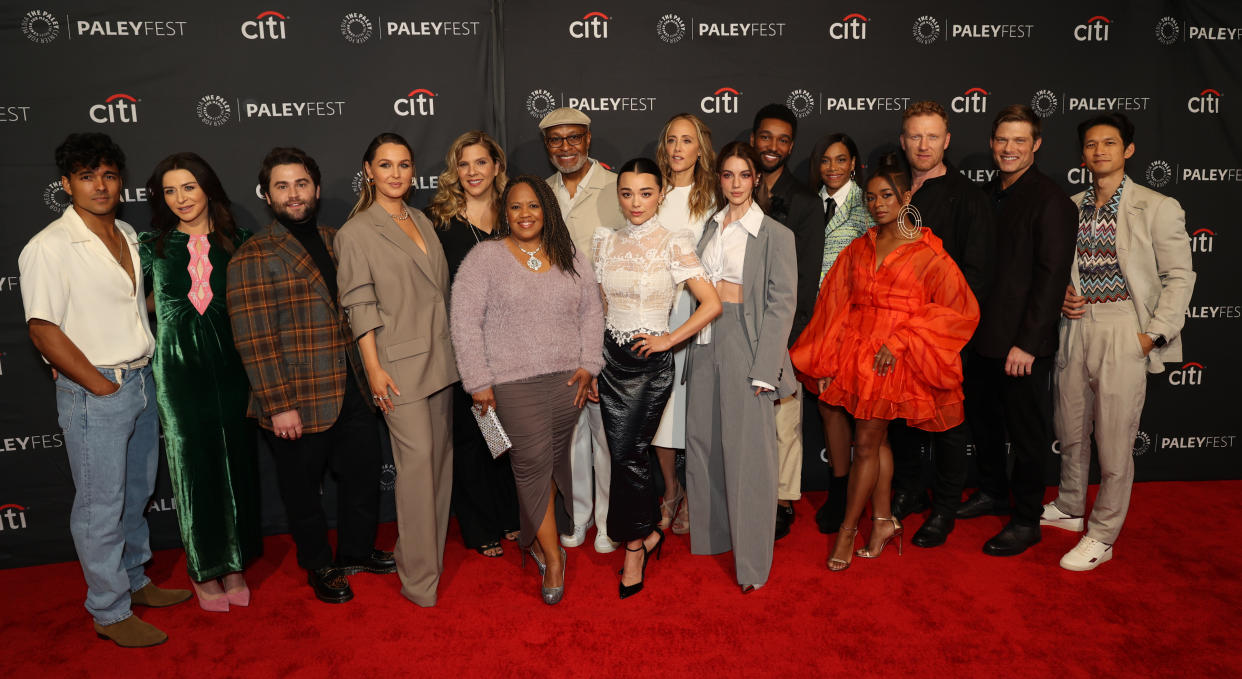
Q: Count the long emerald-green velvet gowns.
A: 1